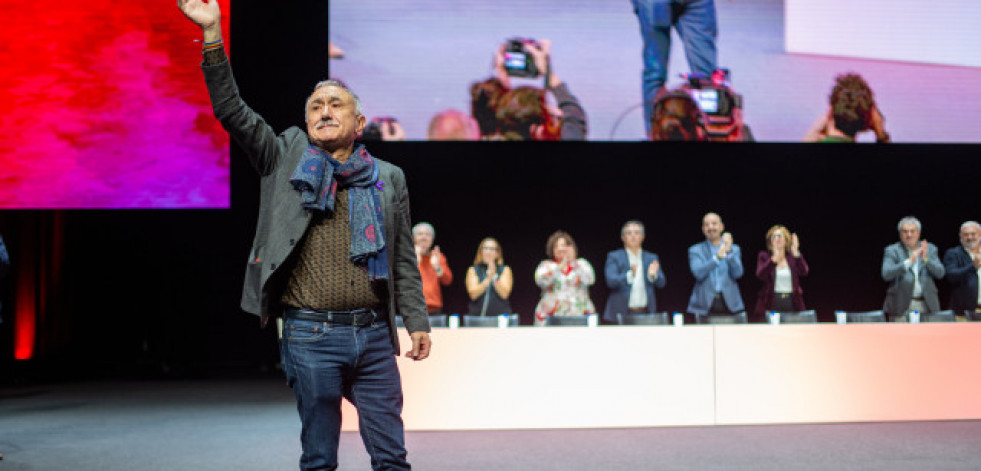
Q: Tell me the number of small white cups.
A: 7